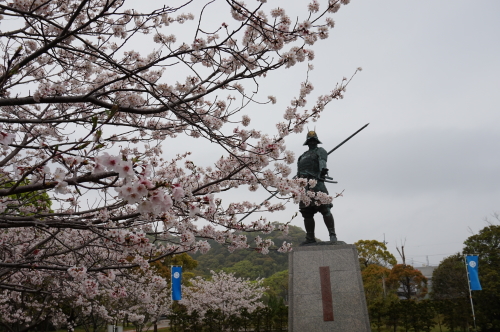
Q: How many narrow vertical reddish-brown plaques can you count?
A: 1